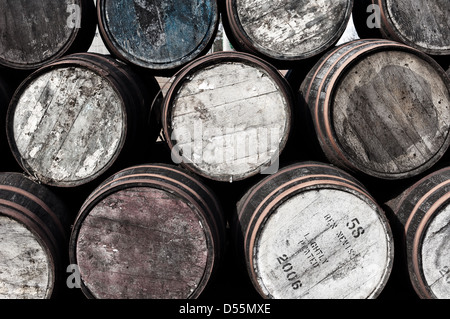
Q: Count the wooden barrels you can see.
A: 11